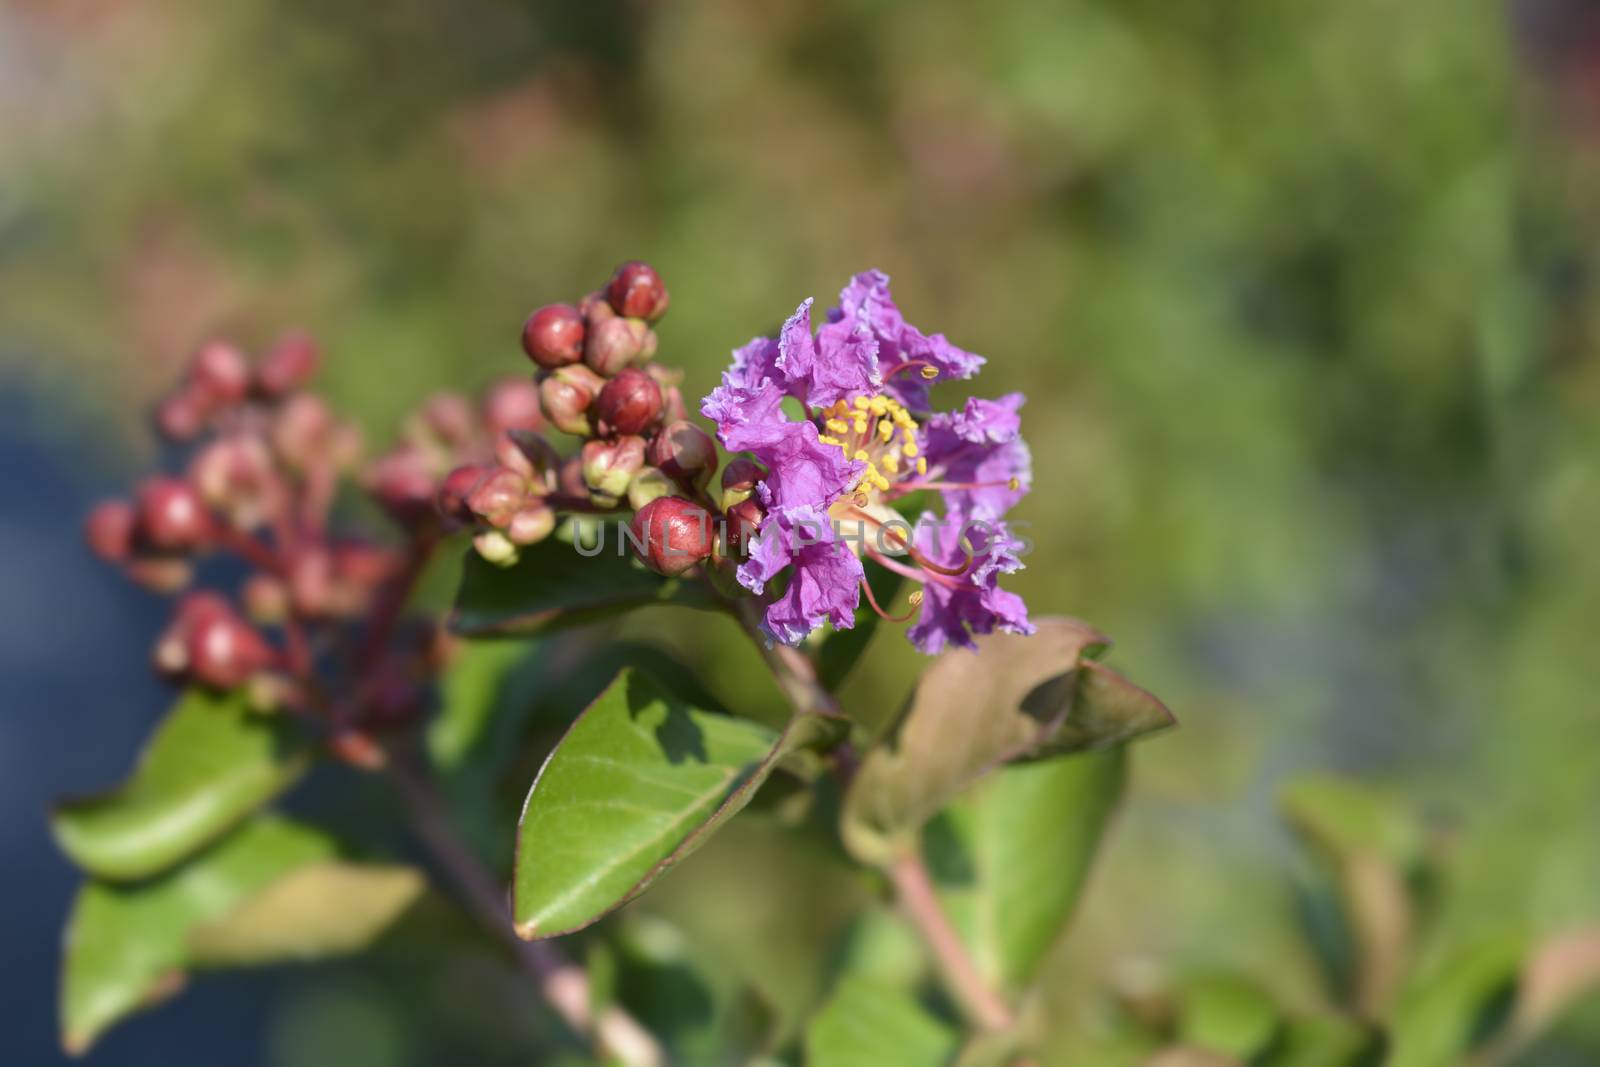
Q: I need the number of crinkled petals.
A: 6